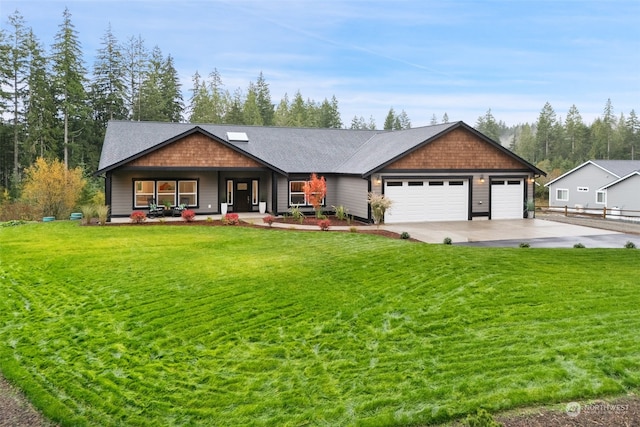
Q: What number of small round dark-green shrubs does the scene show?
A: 5